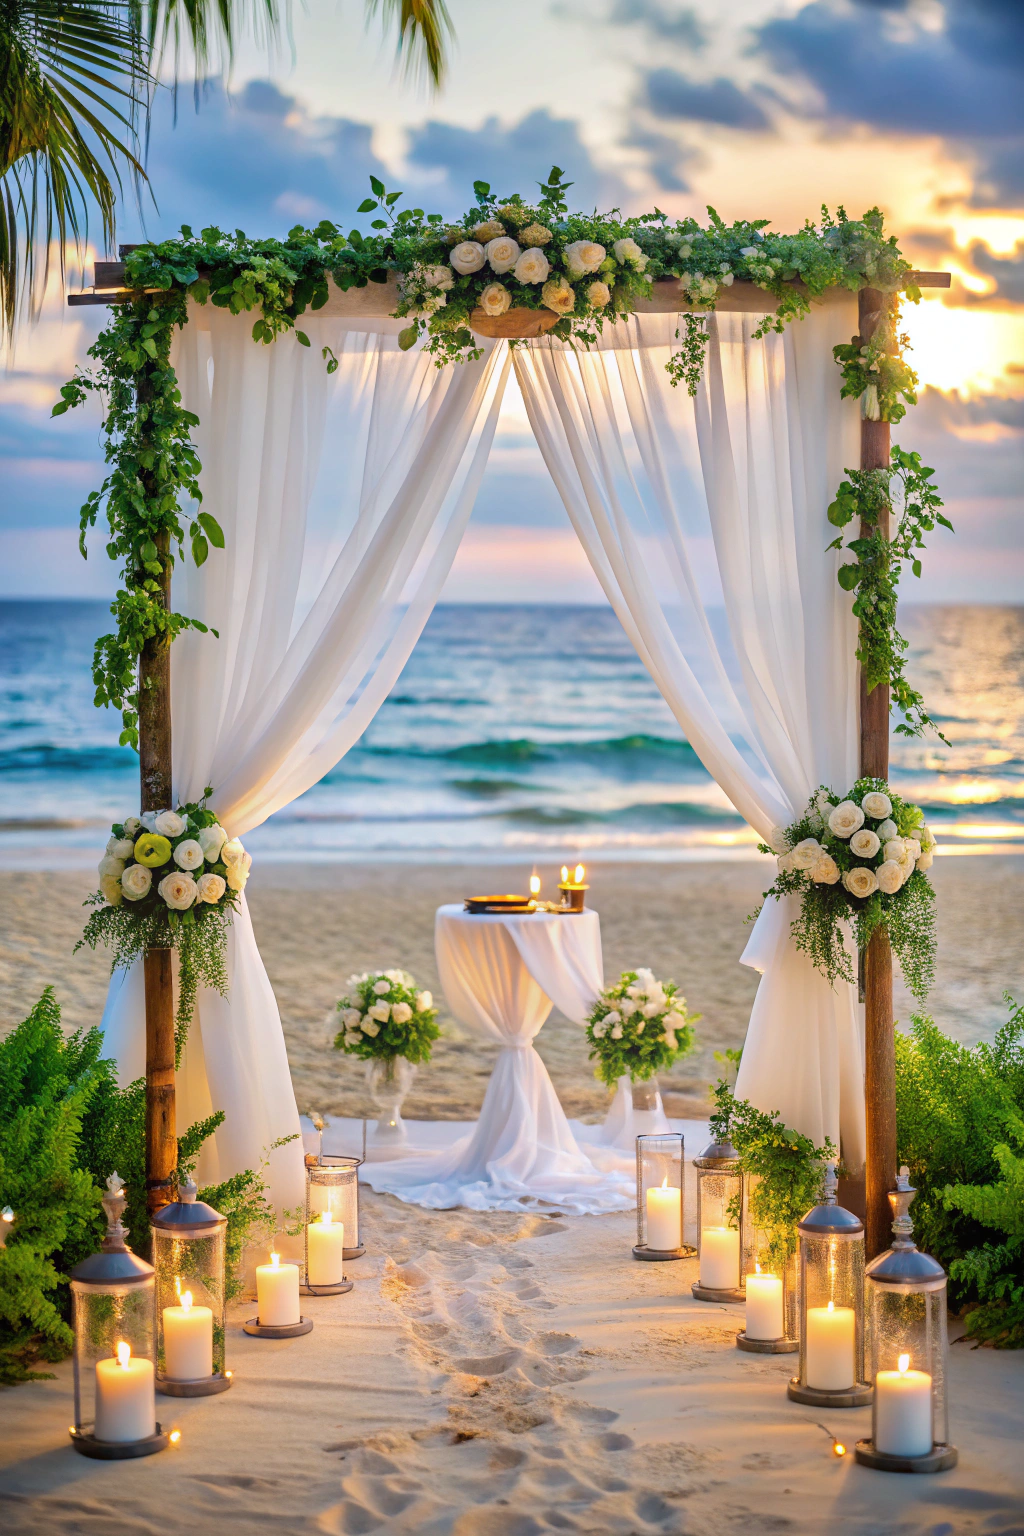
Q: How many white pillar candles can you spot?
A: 9